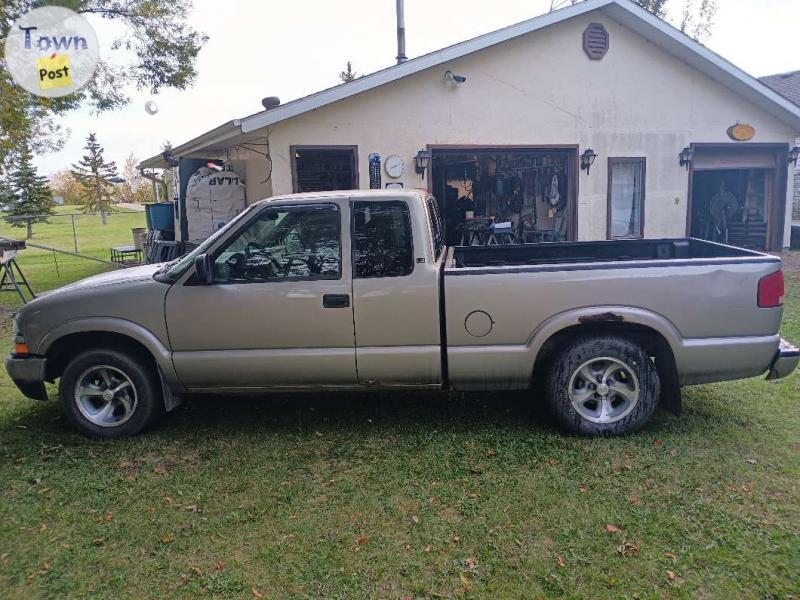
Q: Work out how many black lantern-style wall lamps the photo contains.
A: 4